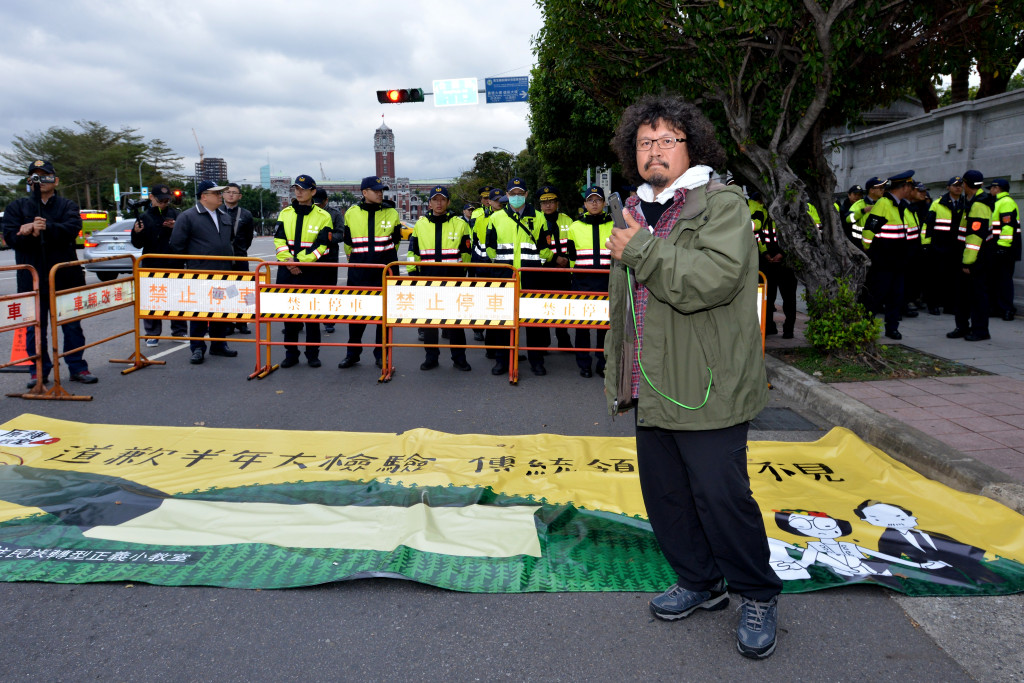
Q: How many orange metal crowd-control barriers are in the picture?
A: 7